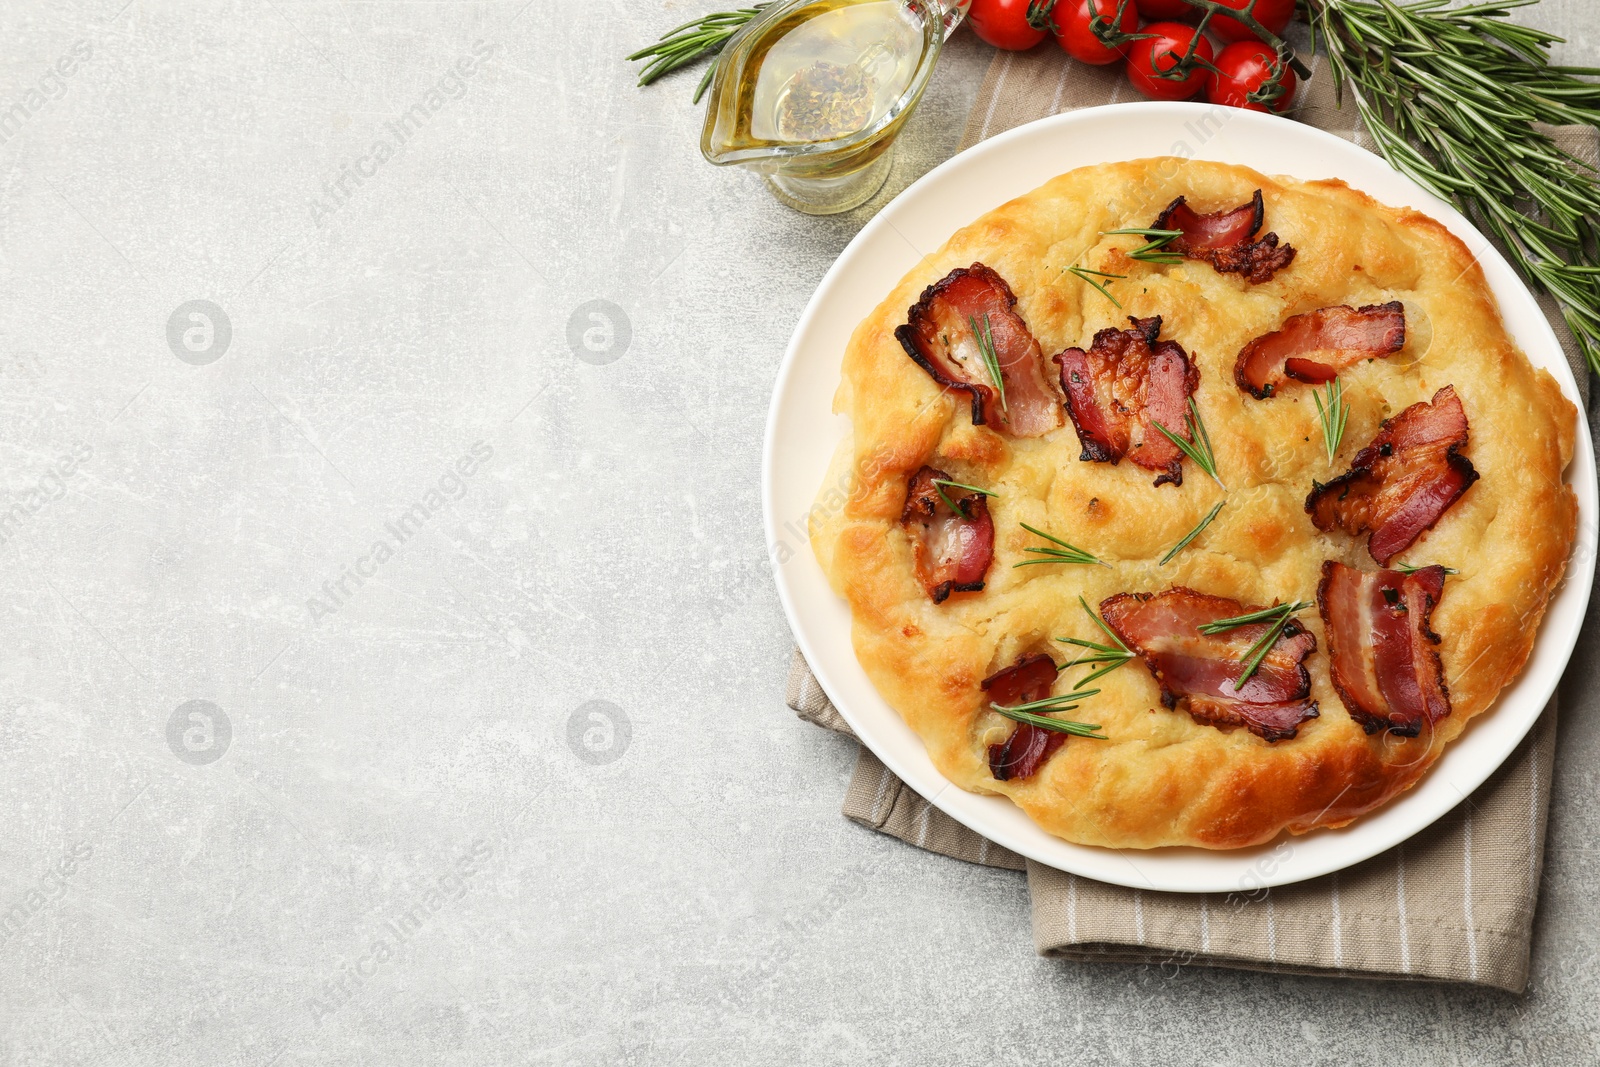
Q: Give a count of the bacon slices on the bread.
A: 9